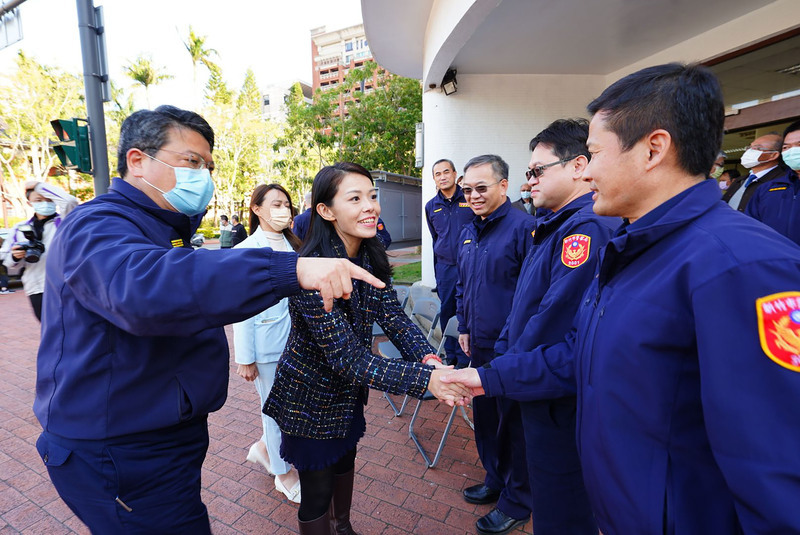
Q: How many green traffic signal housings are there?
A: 1